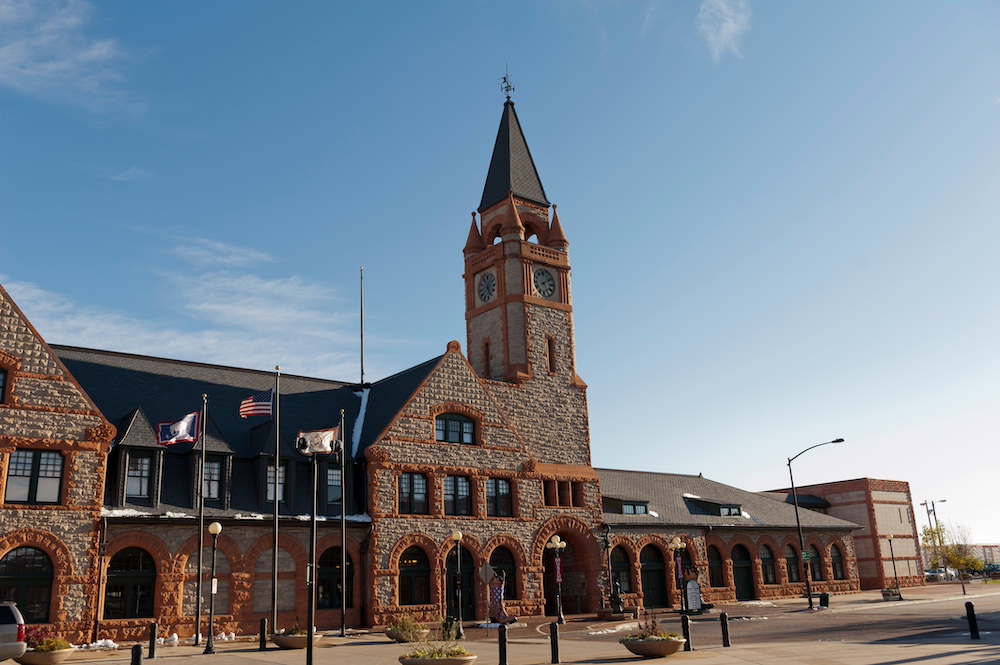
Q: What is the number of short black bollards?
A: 8